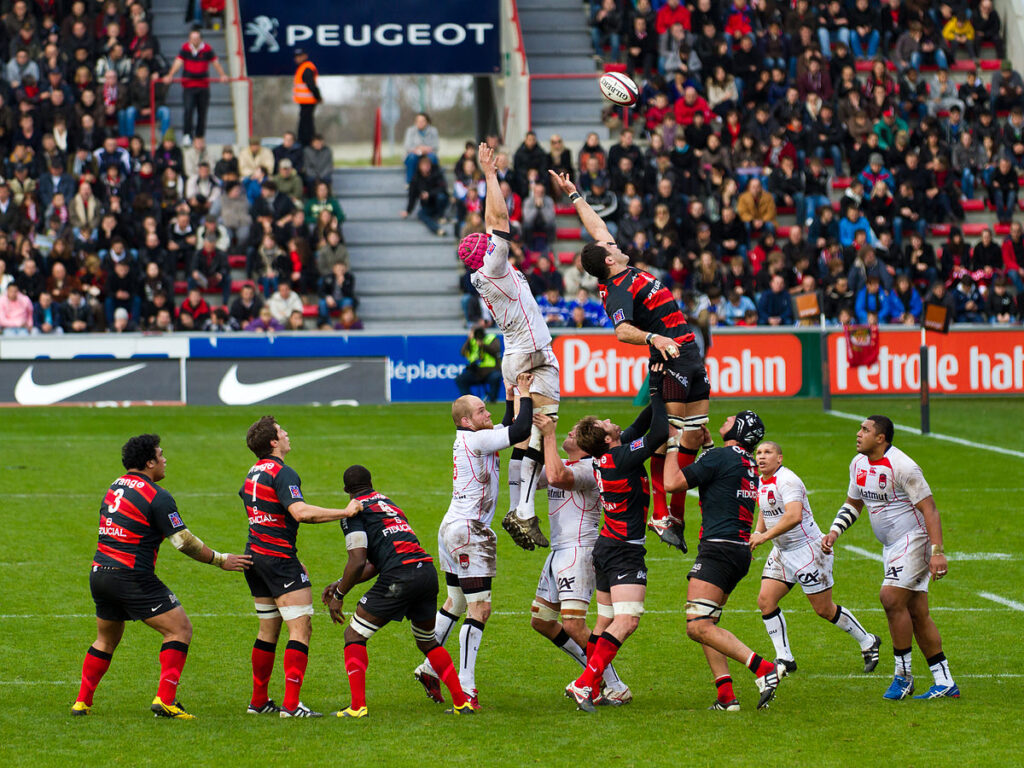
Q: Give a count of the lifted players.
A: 2